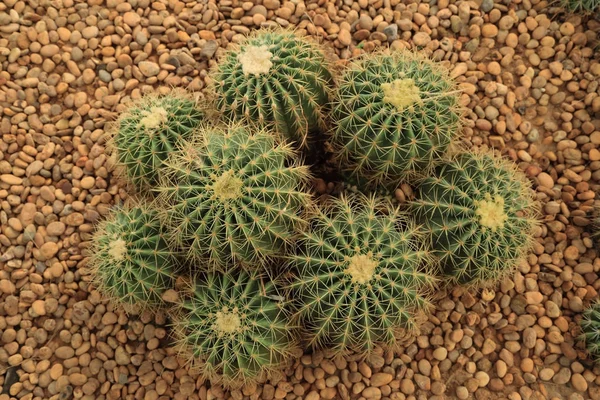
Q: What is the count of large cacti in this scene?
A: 8